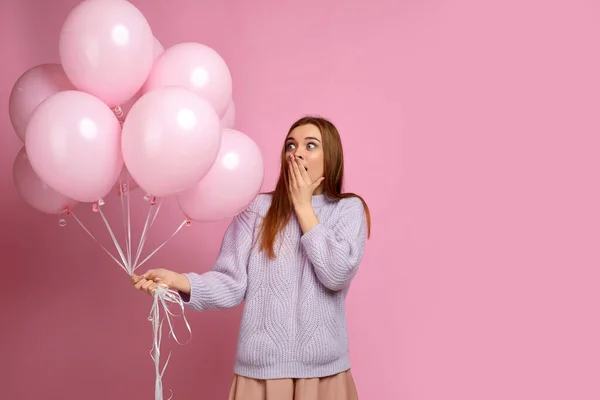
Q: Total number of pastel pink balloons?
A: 10